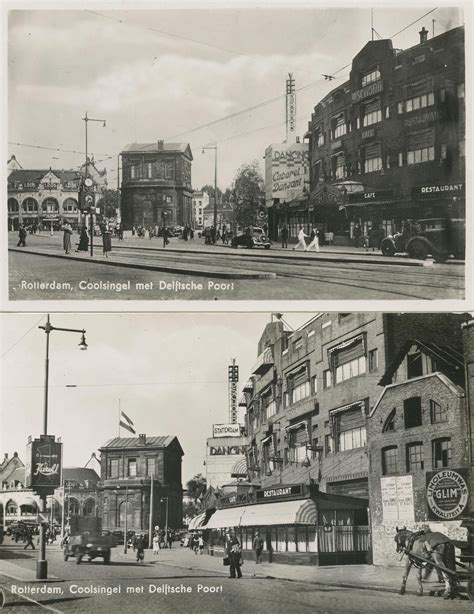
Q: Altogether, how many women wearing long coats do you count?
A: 3